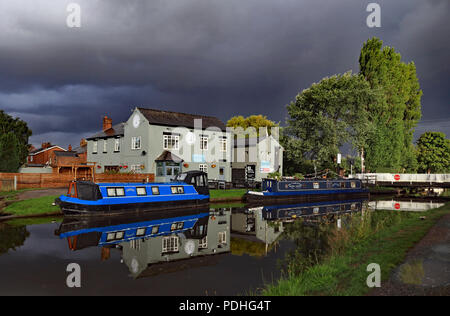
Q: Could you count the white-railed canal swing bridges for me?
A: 1